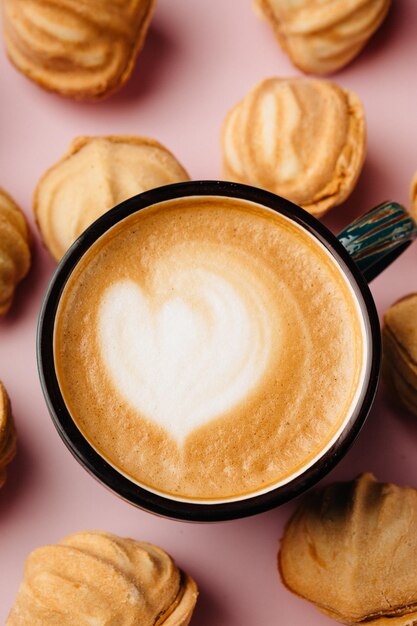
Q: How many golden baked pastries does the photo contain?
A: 10